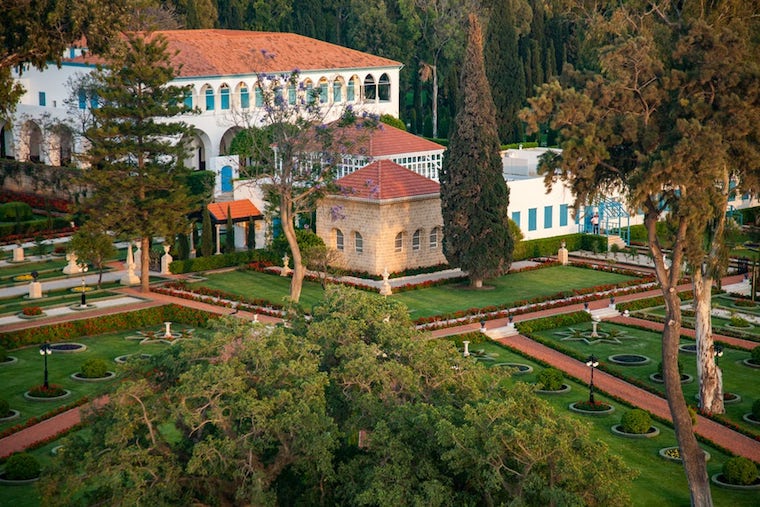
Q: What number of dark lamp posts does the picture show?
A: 4